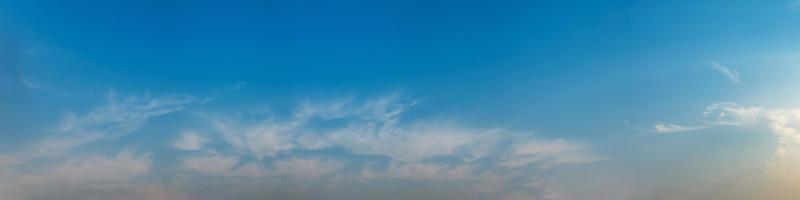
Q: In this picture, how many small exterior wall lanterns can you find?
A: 0